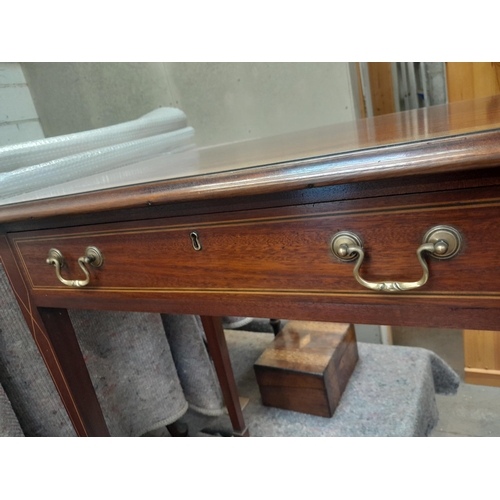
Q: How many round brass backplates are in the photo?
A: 4